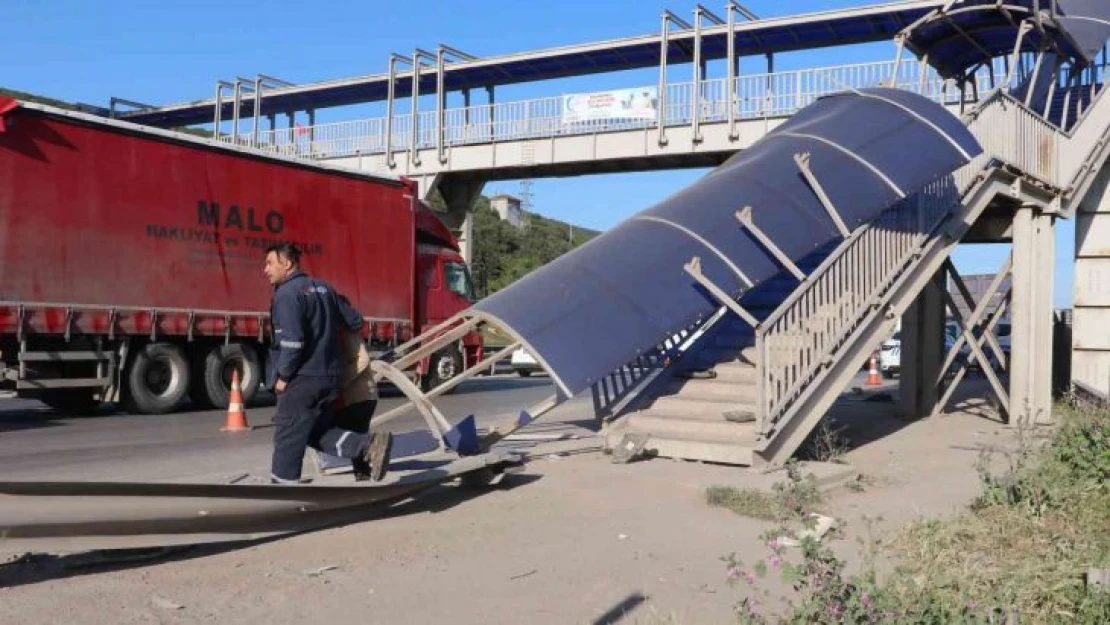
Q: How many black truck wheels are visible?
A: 3